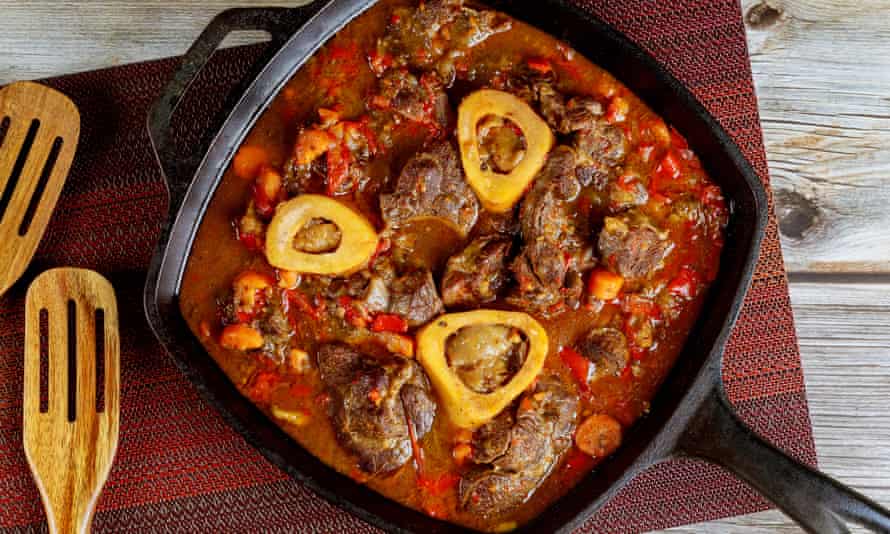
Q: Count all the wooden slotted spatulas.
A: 2